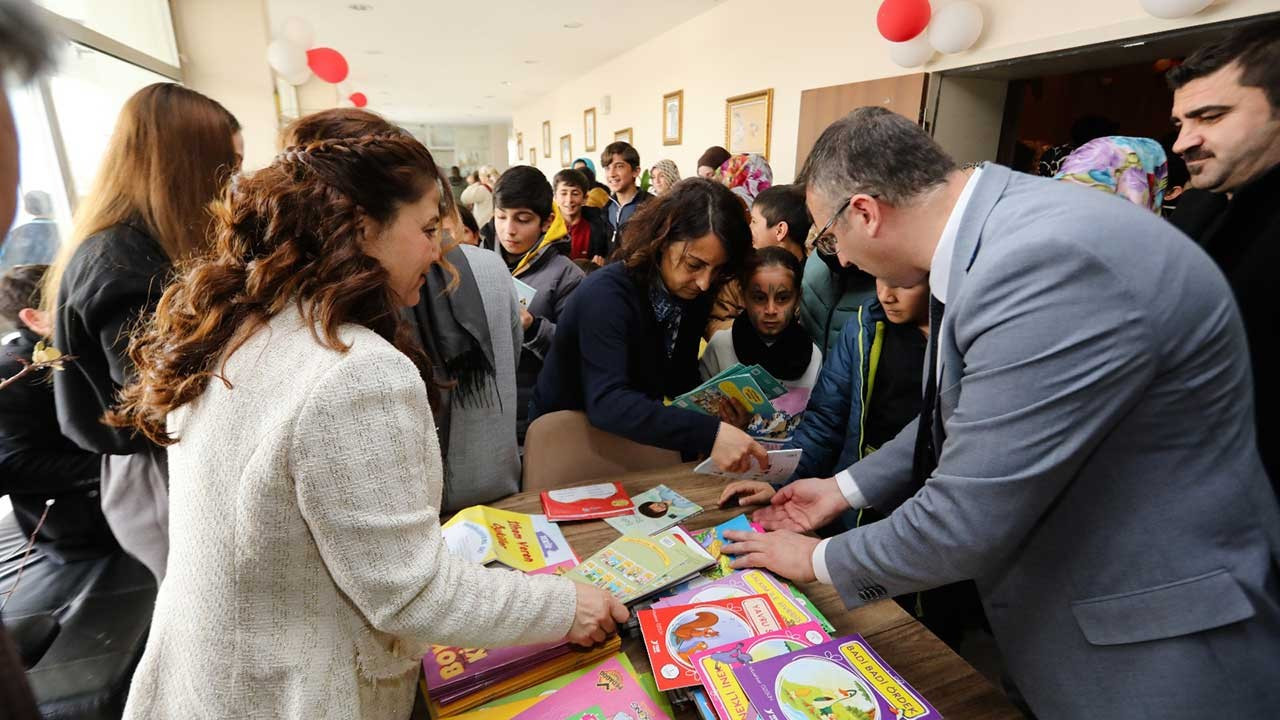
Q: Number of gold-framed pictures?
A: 8